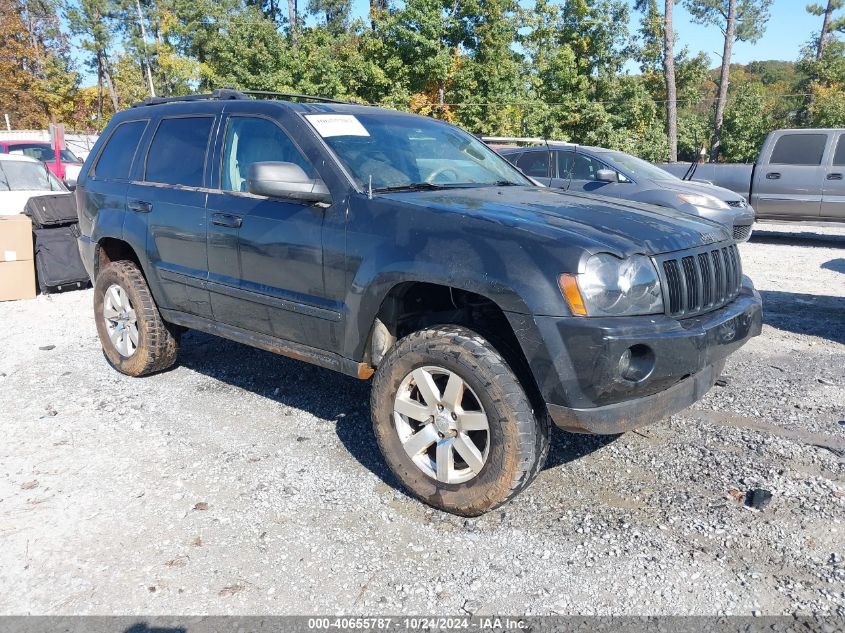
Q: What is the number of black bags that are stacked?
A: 2